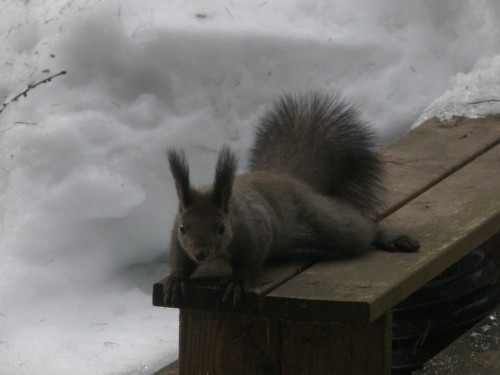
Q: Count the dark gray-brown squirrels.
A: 1